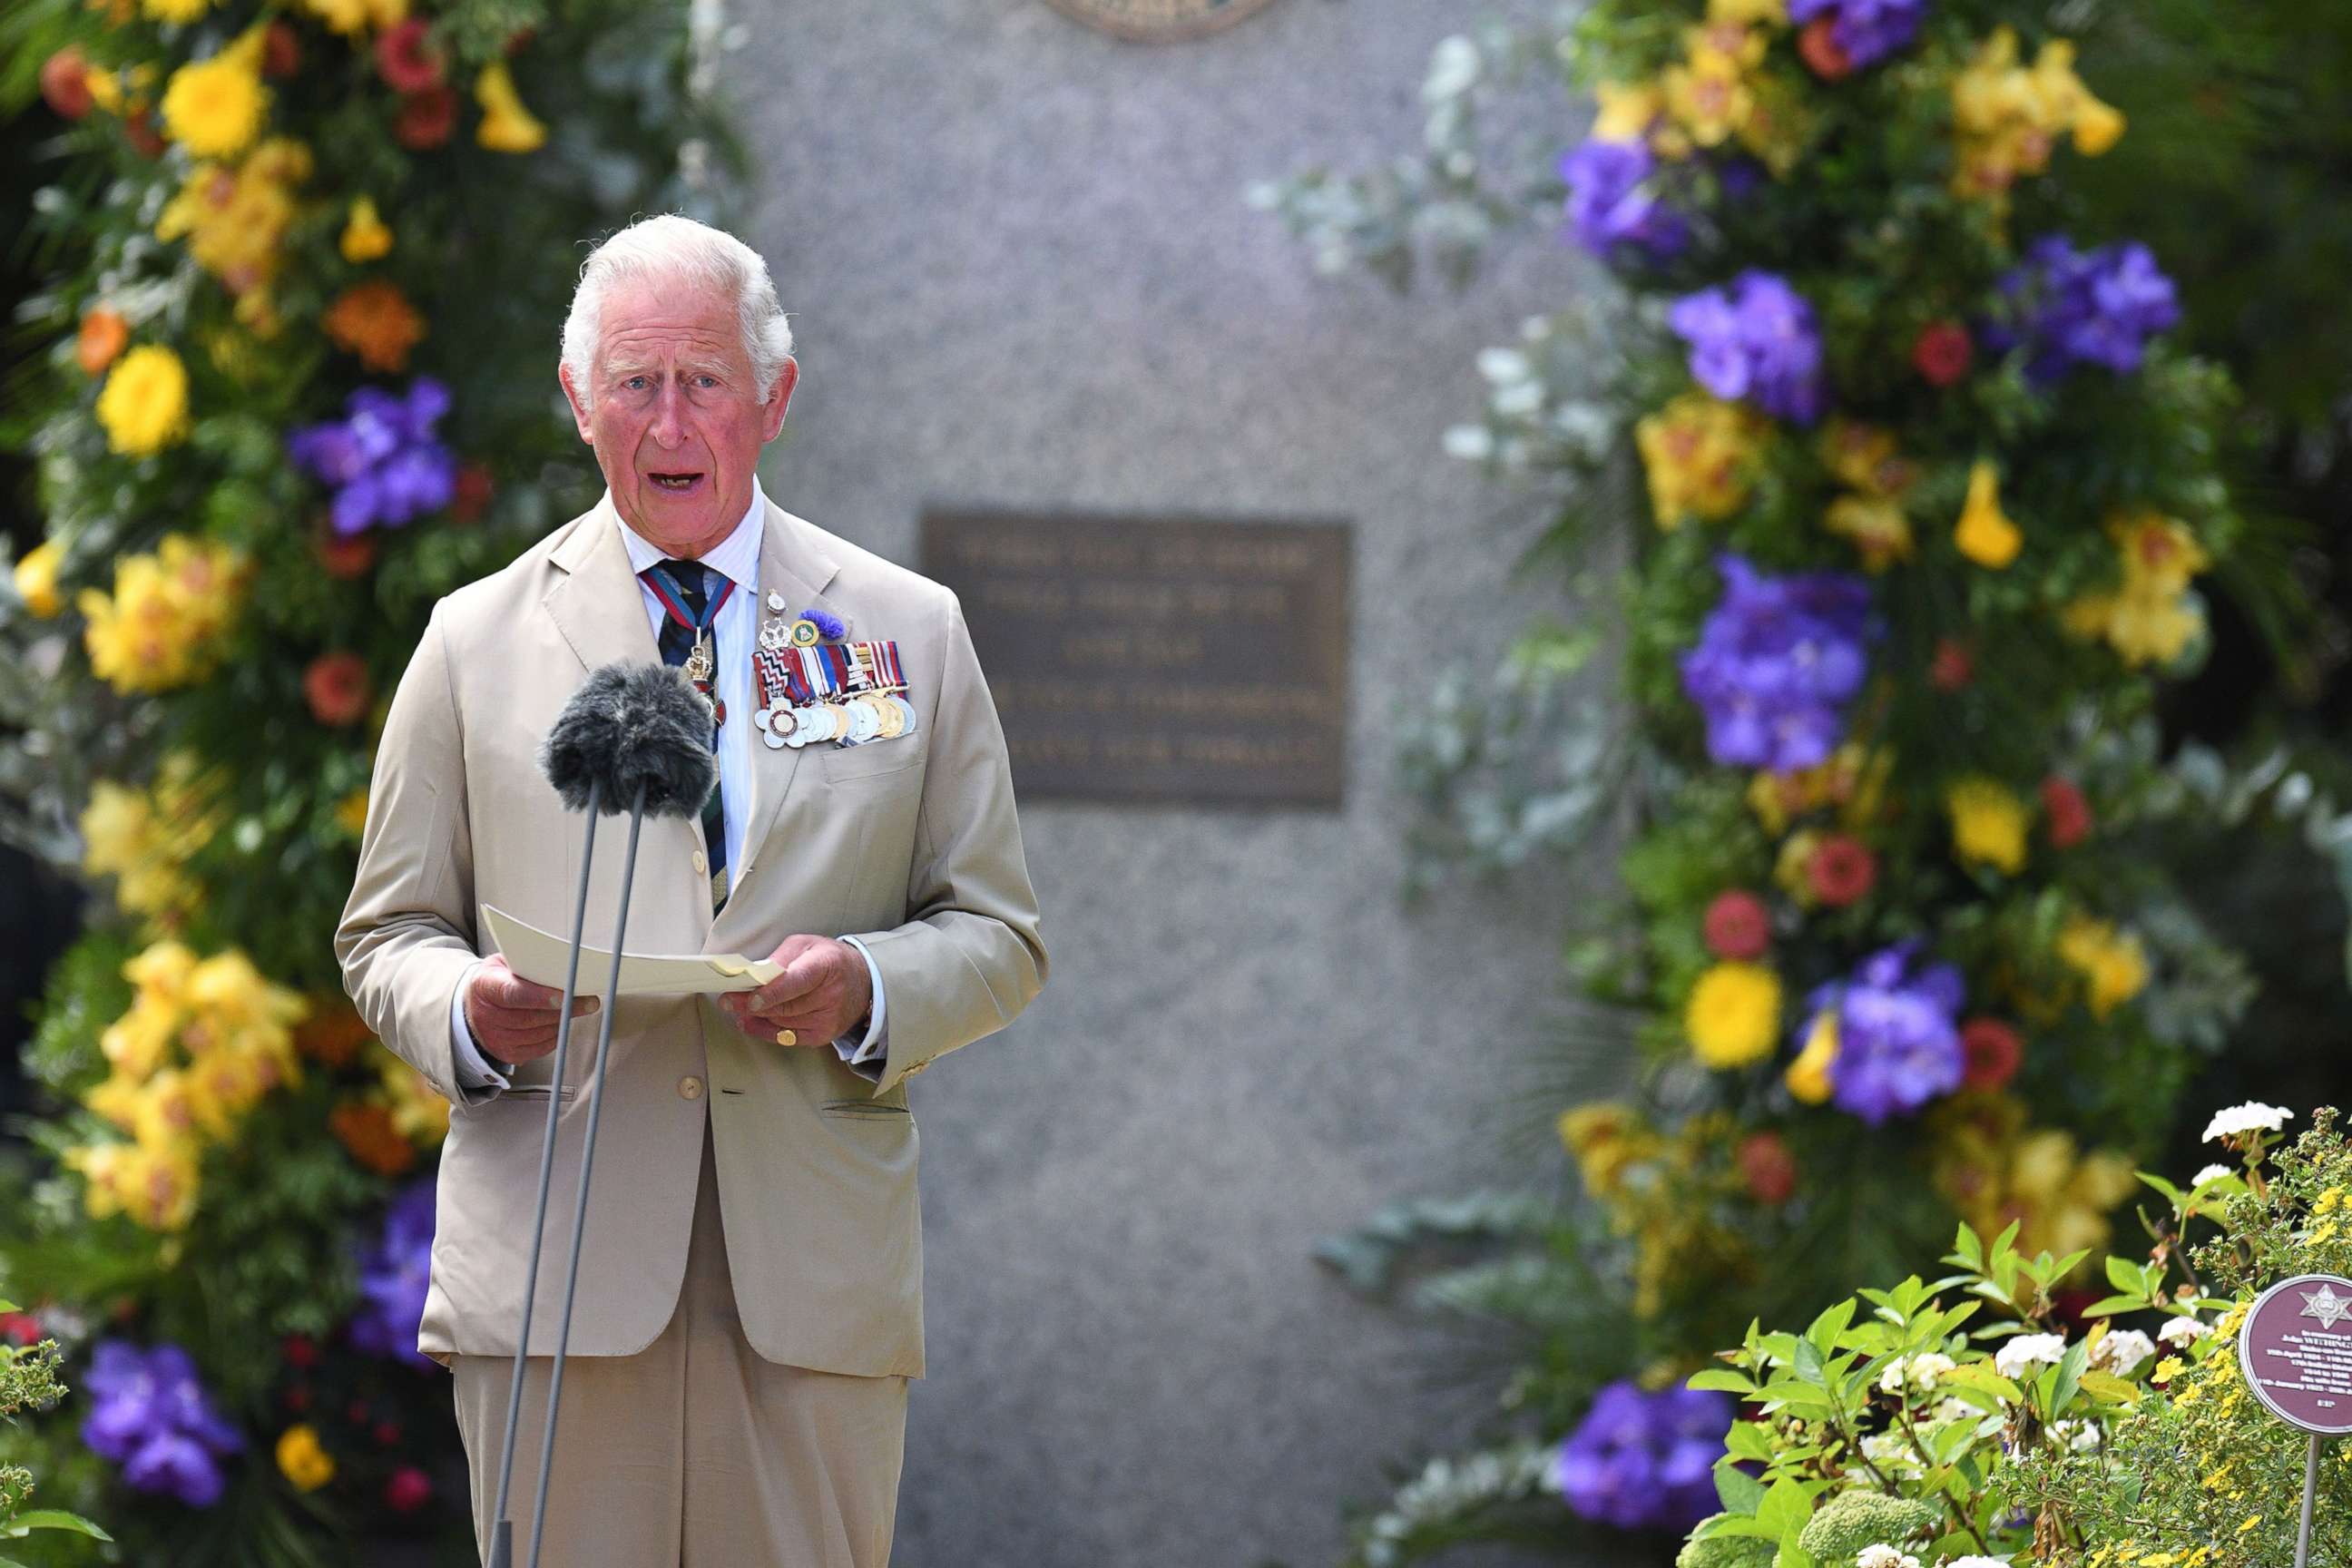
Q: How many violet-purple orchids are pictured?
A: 10